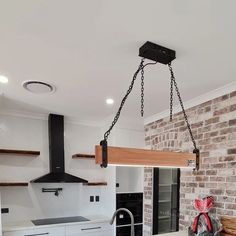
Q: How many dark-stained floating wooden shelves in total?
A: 4